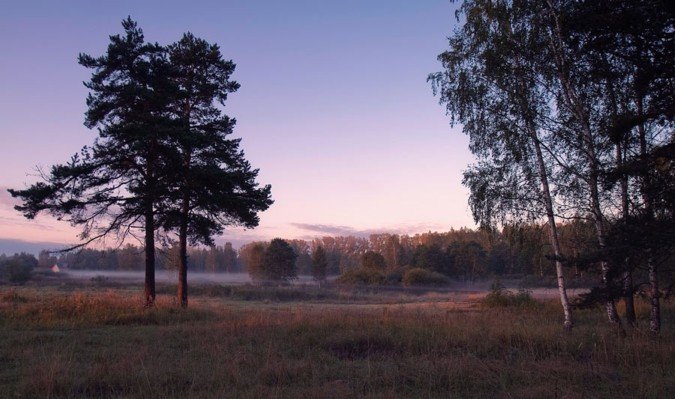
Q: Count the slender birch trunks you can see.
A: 4